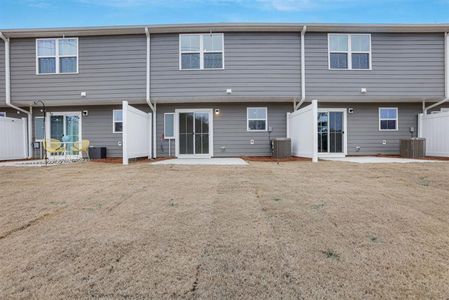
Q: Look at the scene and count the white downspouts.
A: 4